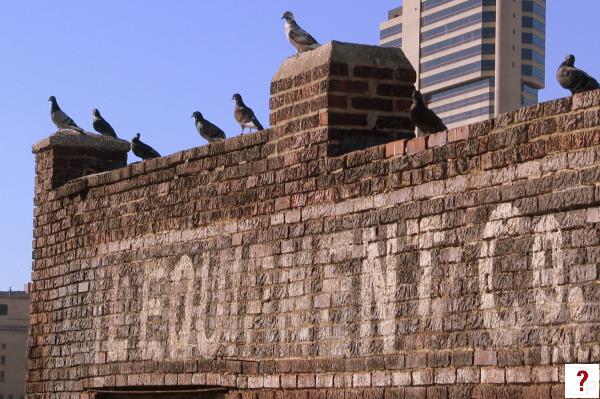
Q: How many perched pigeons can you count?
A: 8